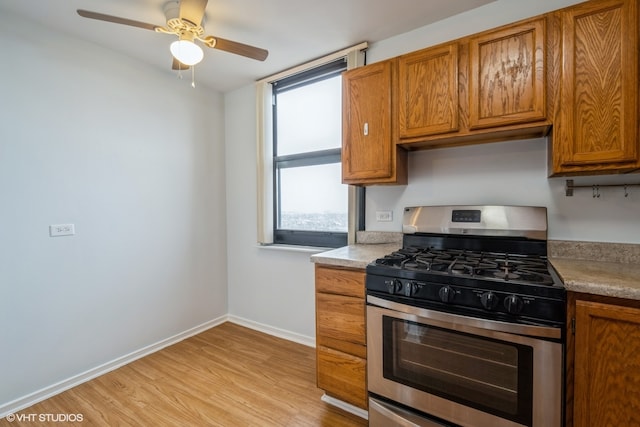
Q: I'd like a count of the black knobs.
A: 5